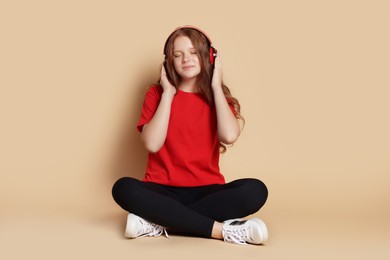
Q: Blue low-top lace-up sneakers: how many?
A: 0